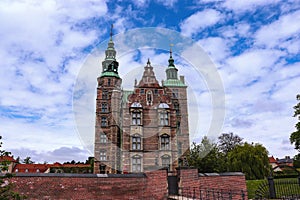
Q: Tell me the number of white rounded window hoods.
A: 2